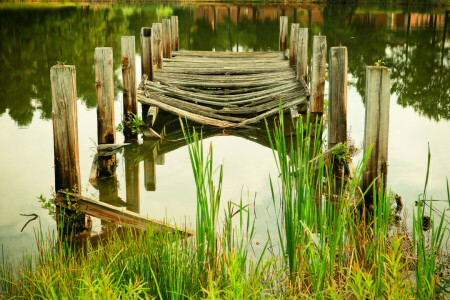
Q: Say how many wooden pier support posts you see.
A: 13